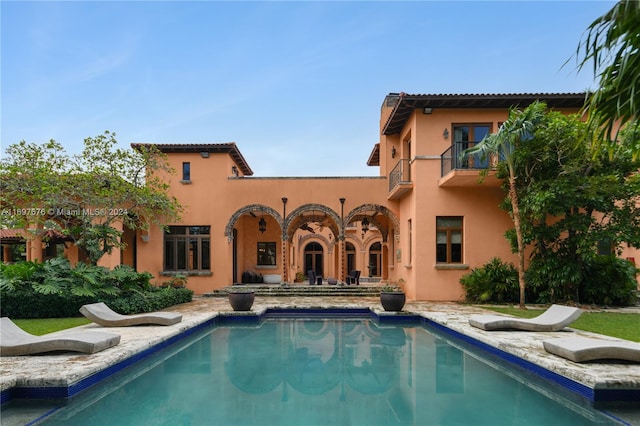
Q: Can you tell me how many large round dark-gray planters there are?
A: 2